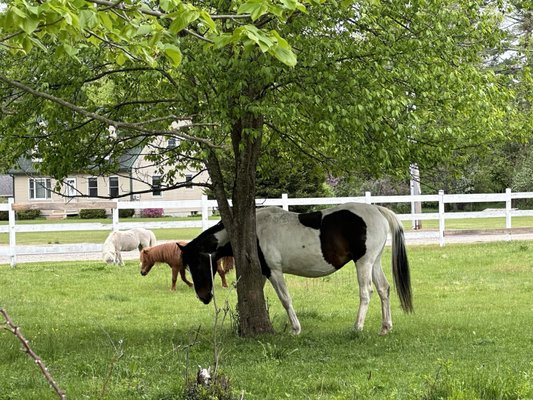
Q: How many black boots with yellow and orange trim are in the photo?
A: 0